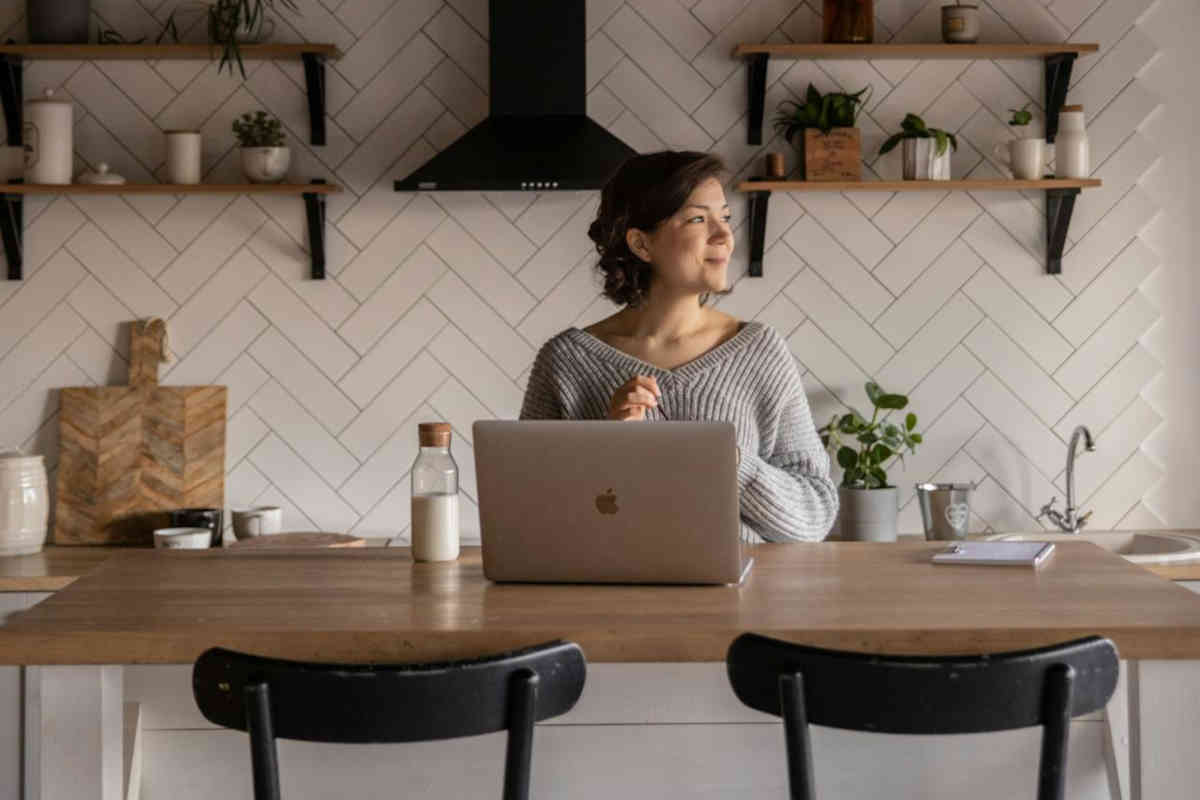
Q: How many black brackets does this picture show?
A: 8